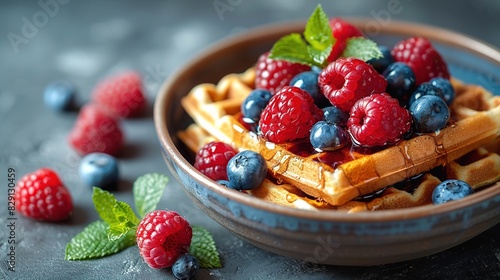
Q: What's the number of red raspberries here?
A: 11